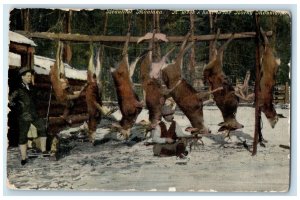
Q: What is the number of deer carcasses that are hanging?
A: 7